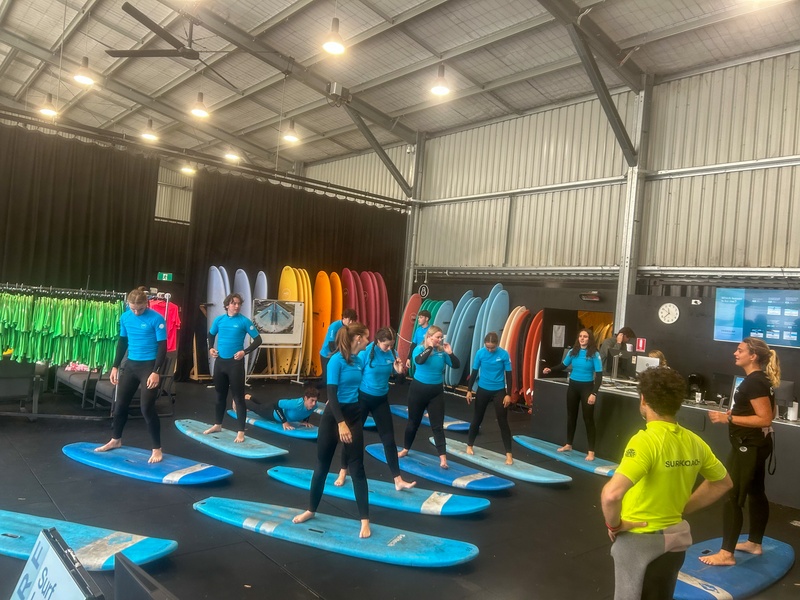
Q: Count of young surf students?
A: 10